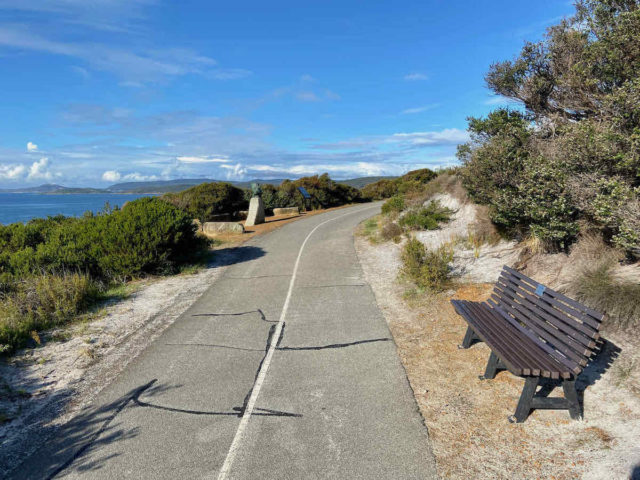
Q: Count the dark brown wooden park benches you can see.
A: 1